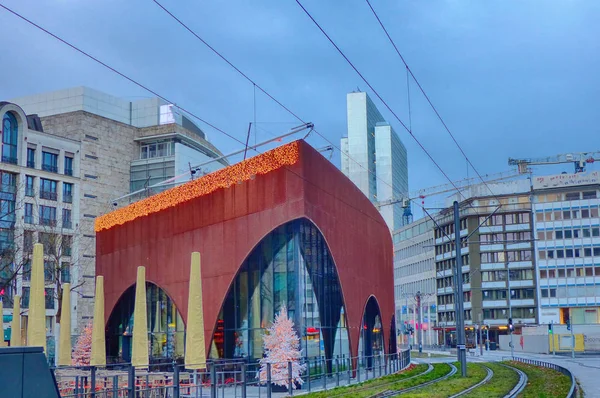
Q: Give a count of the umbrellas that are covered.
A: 7